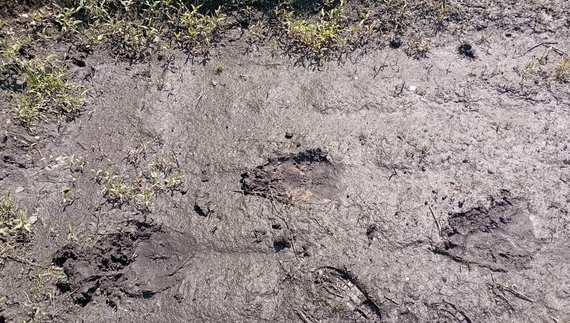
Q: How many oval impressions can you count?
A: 3